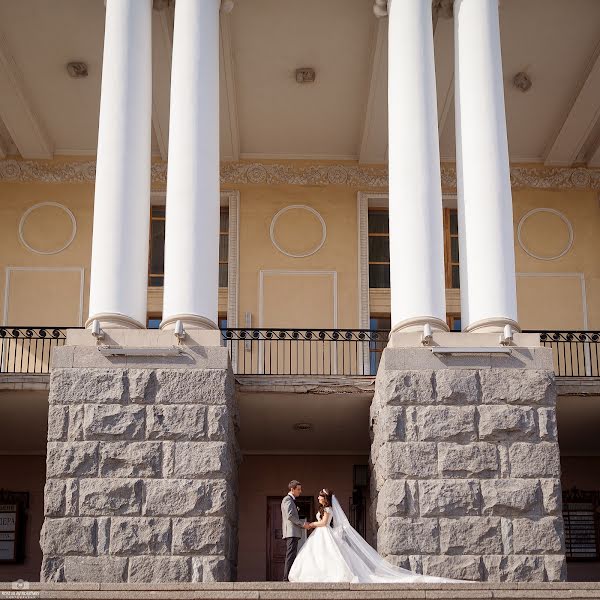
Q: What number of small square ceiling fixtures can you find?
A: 3